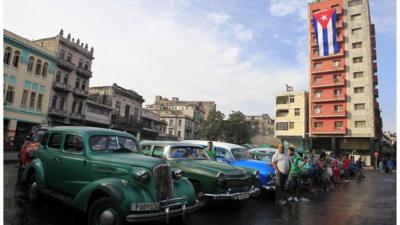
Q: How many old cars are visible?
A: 4